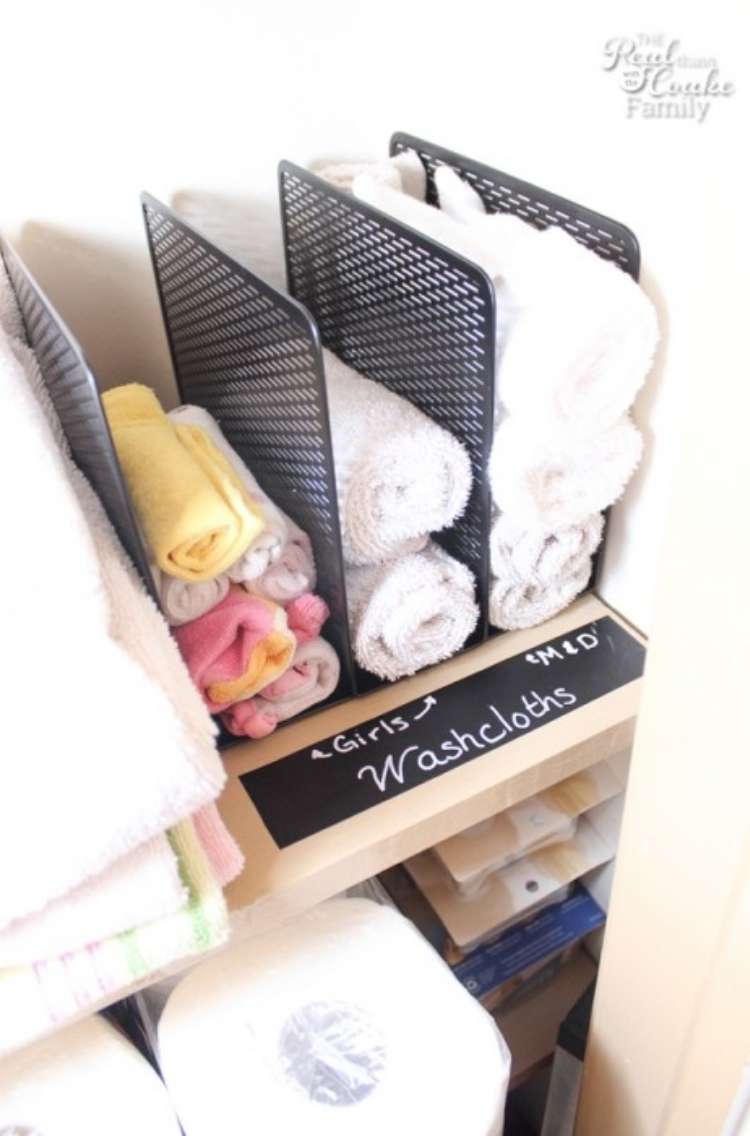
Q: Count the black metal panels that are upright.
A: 4